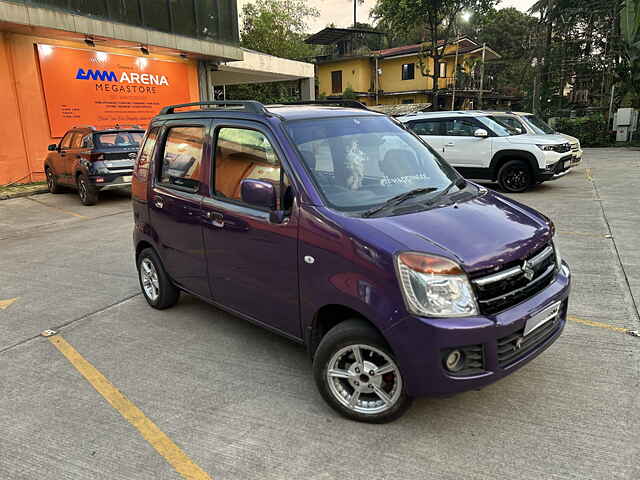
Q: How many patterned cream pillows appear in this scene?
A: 0